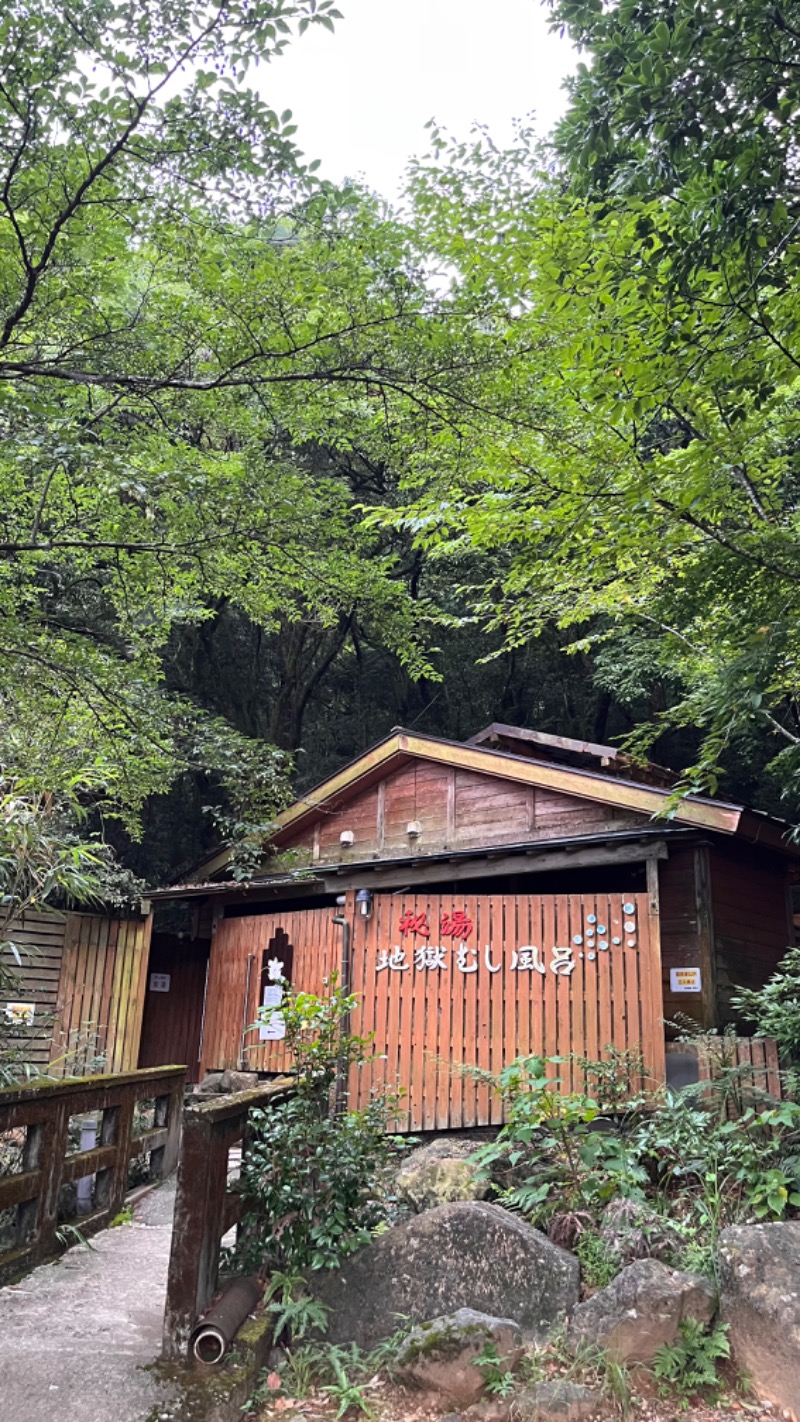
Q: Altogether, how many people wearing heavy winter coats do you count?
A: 0